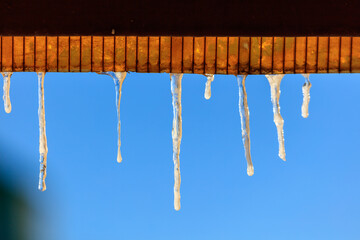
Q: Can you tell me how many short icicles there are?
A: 3